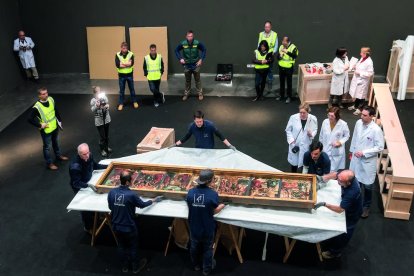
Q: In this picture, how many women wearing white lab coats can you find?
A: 4